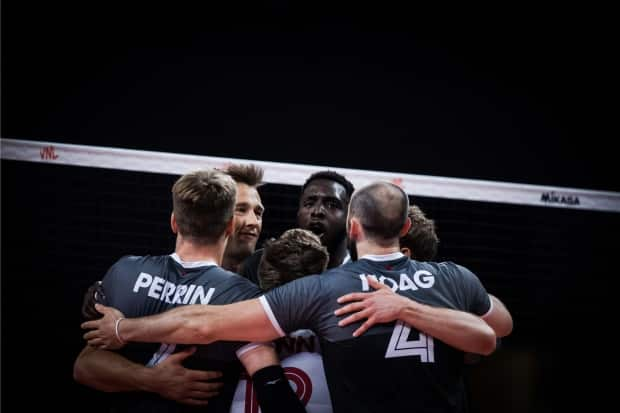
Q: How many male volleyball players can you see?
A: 6